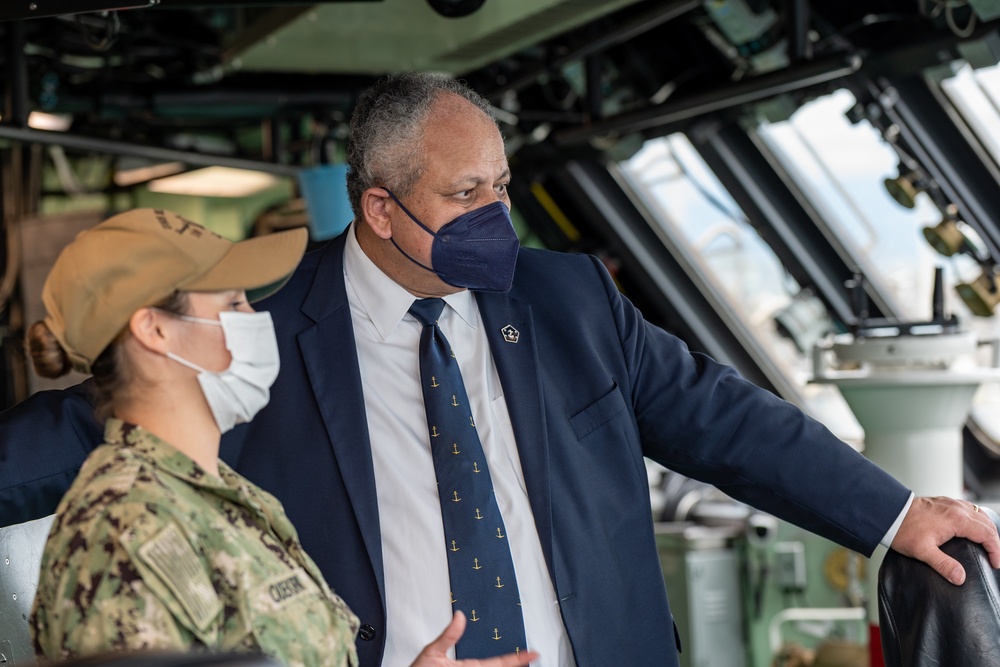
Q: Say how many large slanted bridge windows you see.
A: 3